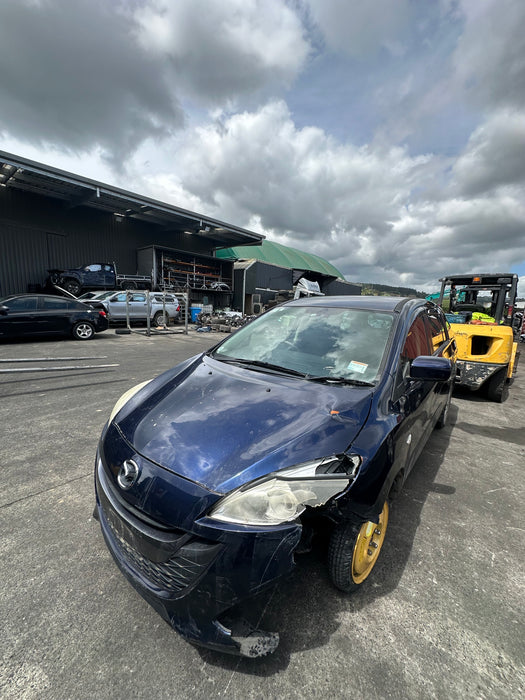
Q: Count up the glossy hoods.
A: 1